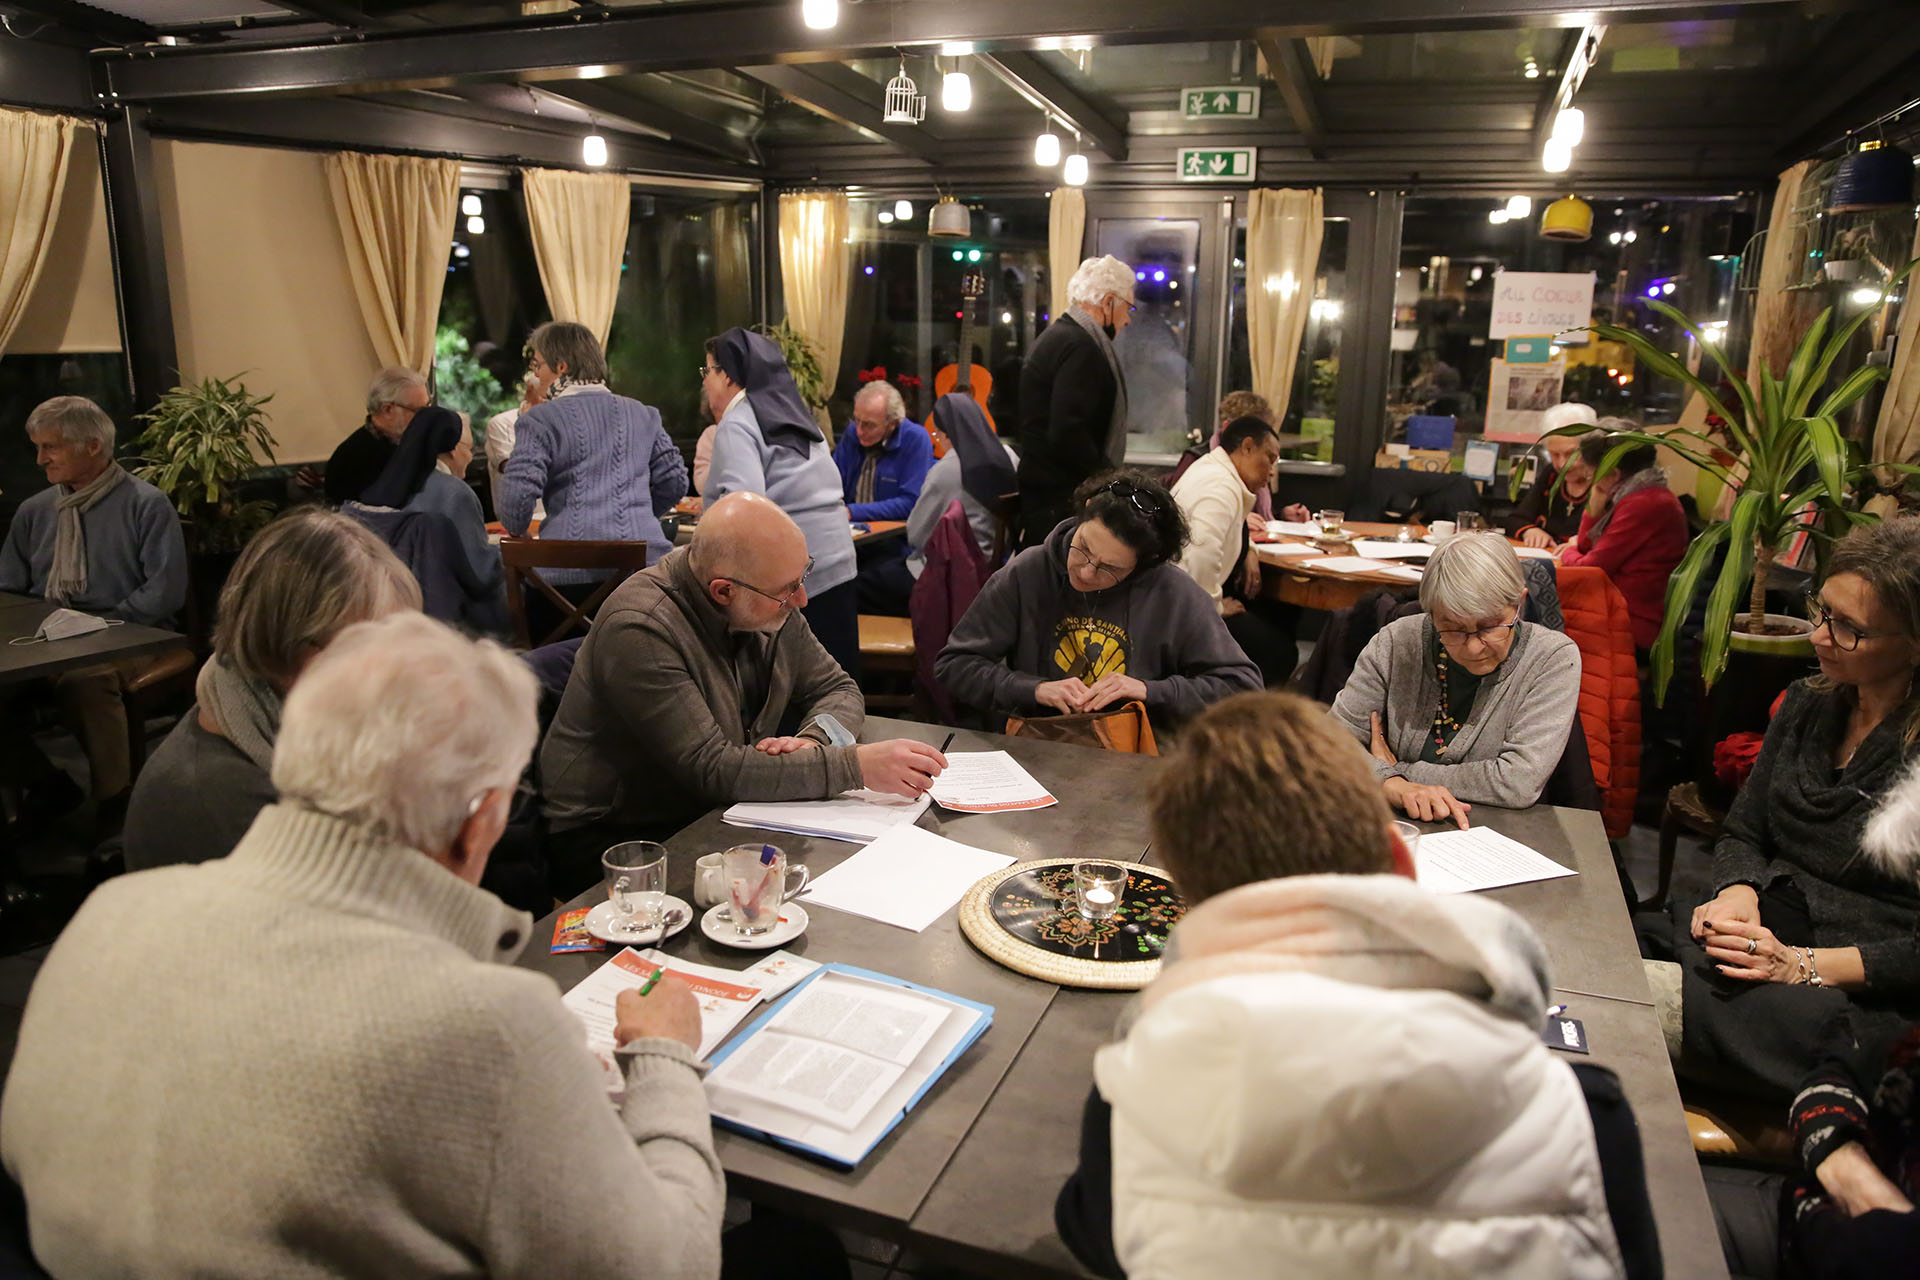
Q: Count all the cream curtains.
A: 8